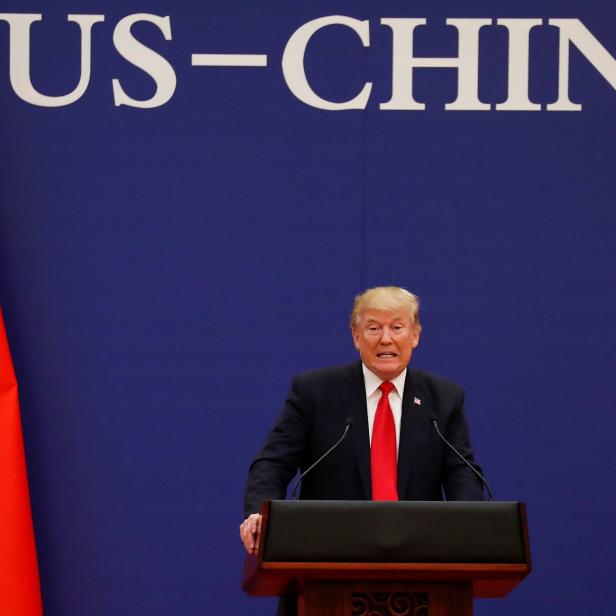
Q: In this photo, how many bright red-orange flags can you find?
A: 1